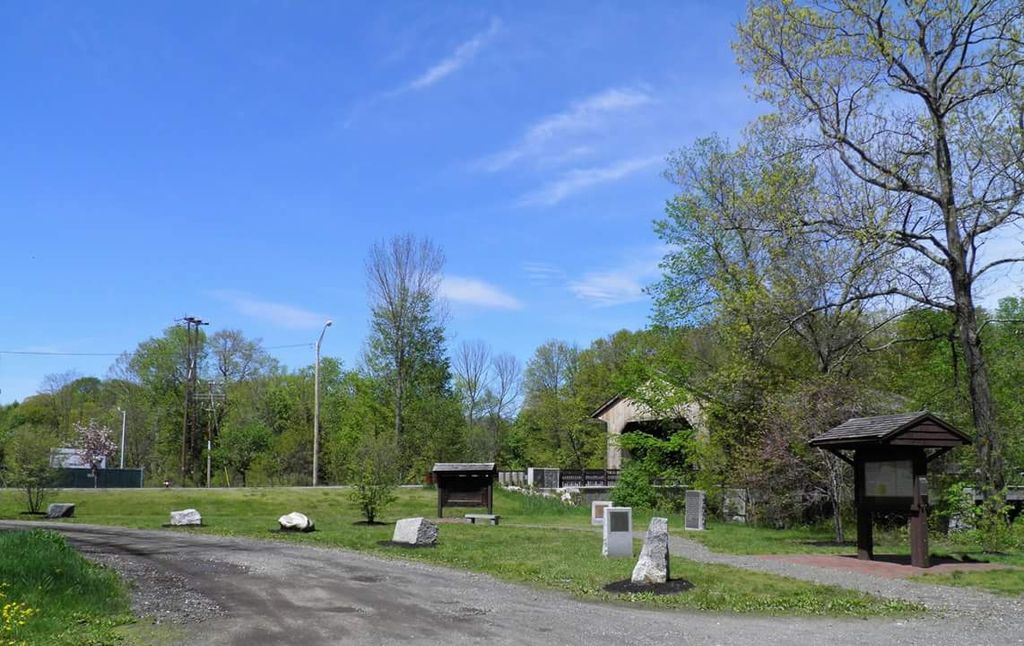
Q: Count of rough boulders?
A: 5